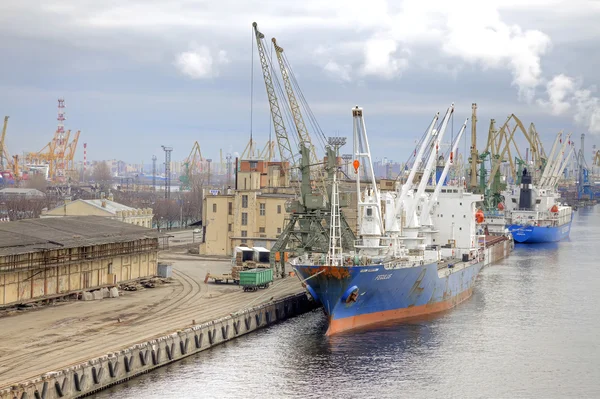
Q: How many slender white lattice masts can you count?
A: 1